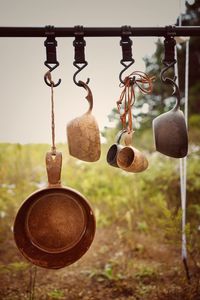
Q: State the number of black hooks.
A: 4